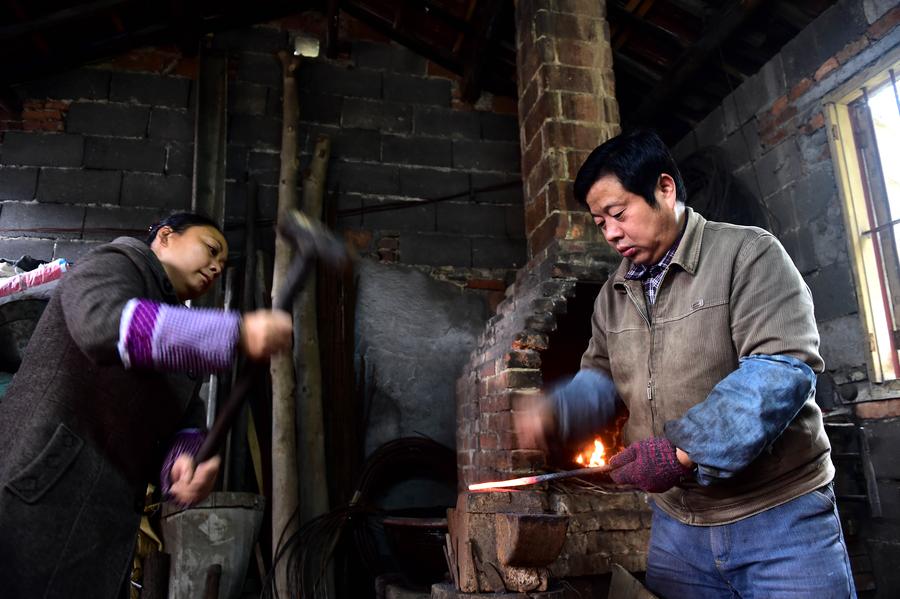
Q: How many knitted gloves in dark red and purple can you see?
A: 1